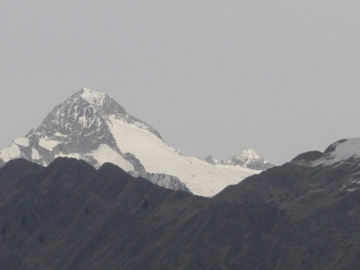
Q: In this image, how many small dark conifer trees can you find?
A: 5